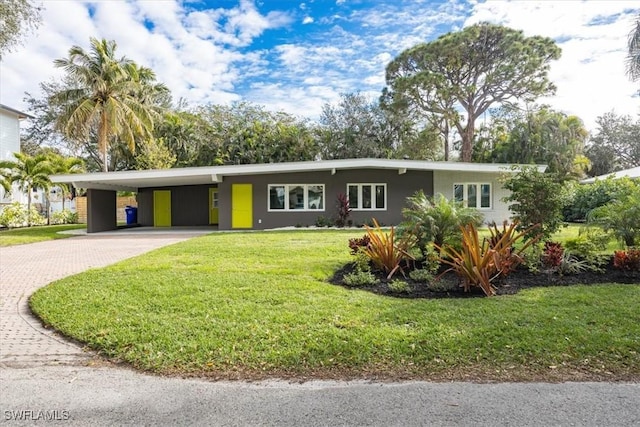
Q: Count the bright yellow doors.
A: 3